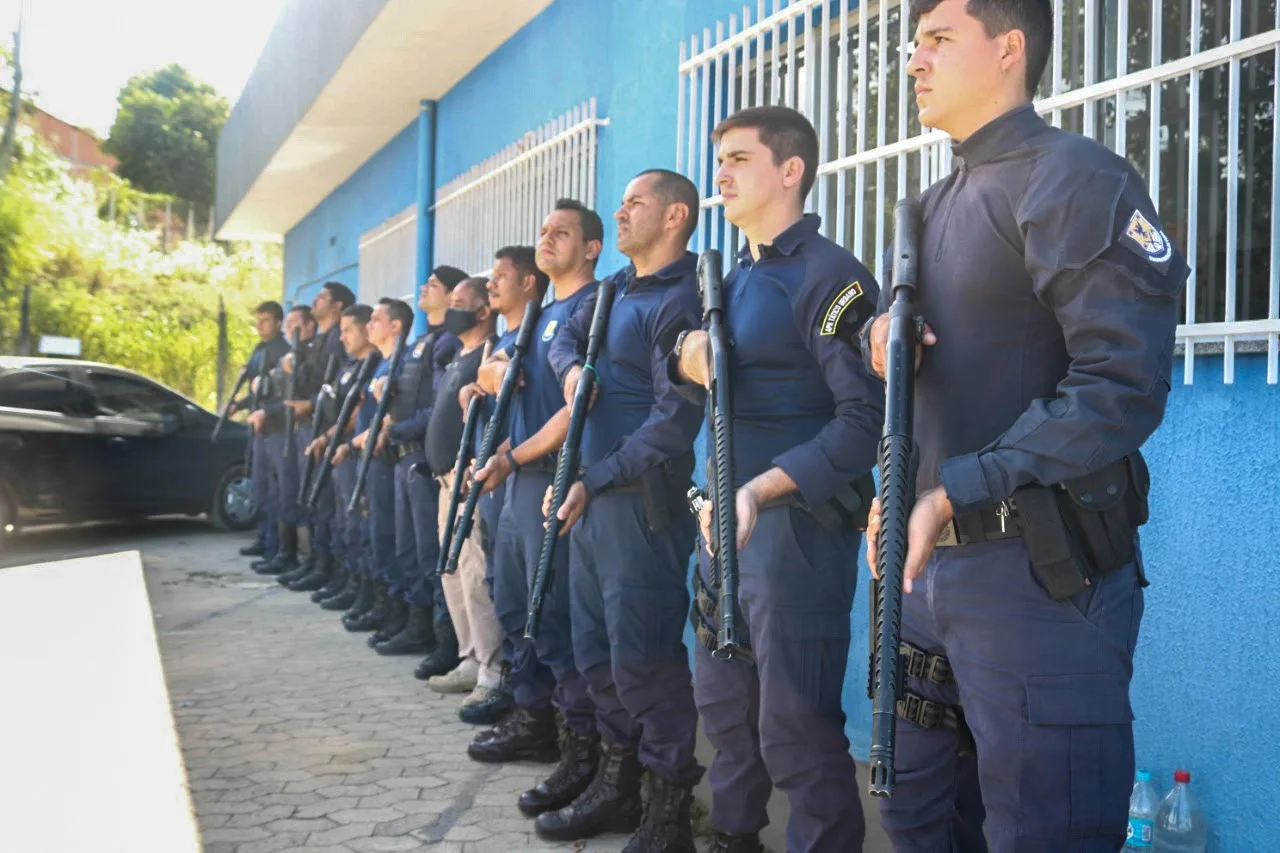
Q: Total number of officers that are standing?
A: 12